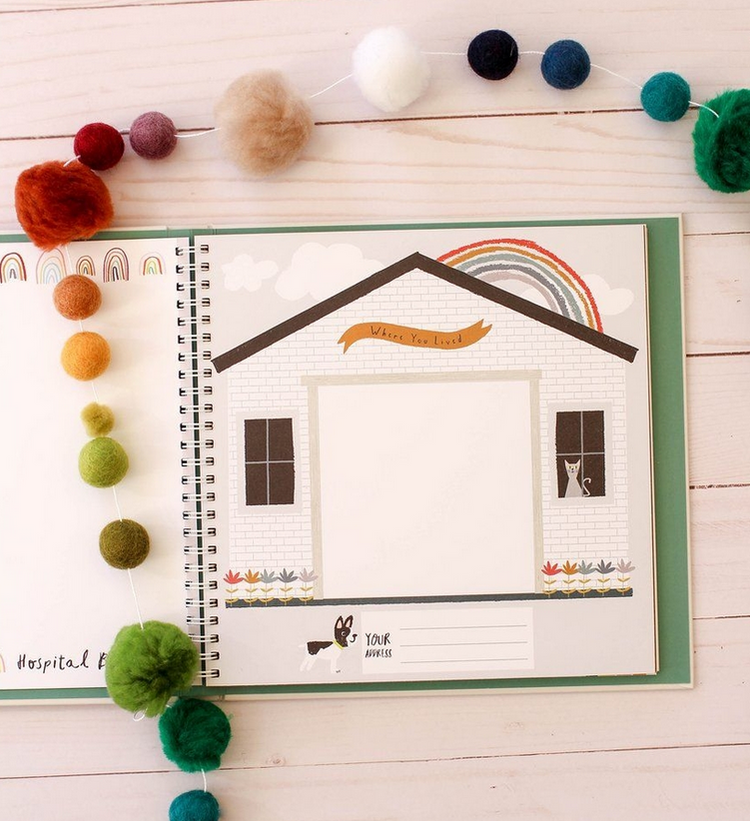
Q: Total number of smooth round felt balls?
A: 10